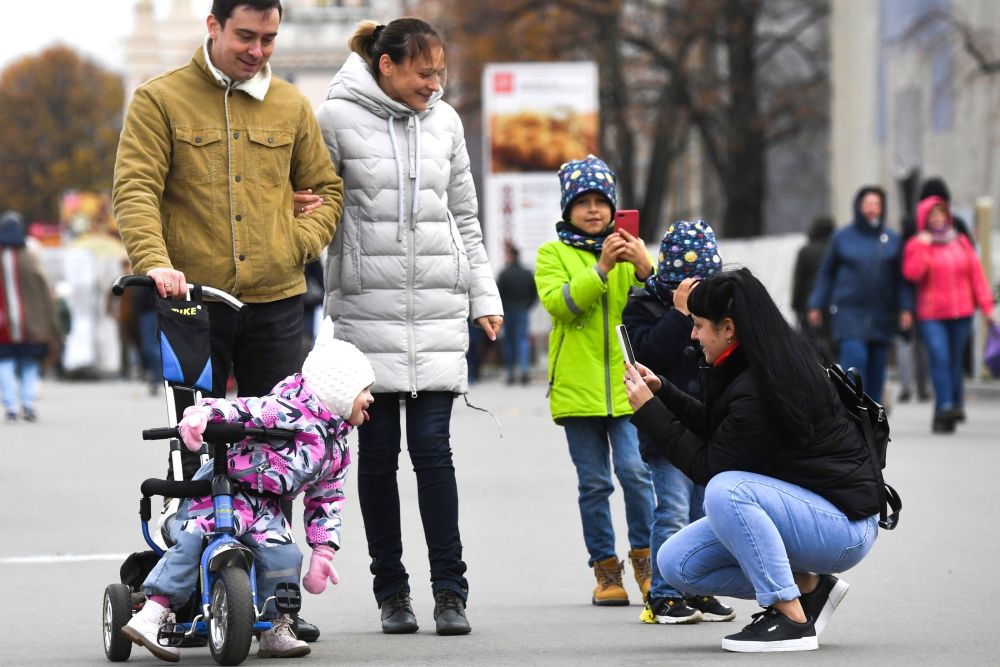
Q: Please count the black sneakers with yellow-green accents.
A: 2